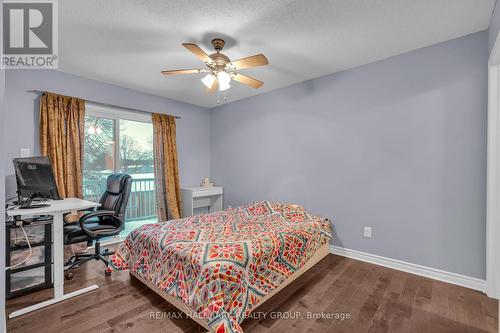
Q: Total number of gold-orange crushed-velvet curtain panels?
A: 2